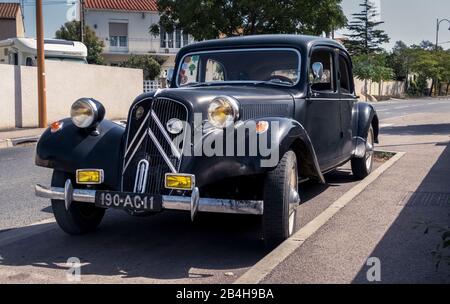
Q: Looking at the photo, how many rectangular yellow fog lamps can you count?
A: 2